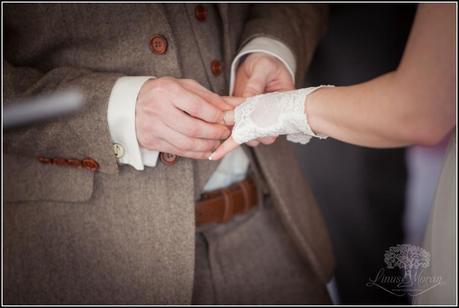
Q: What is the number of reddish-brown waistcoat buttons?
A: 2